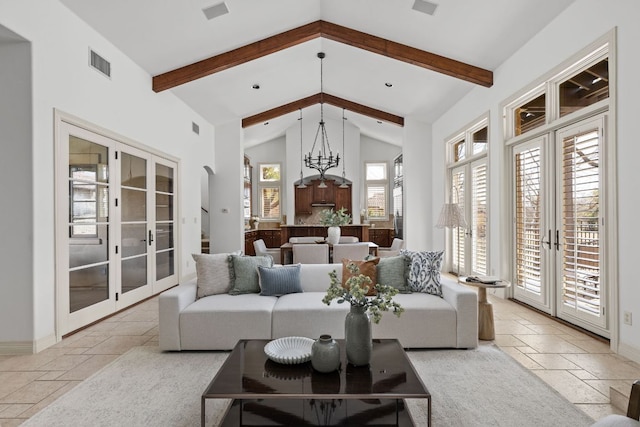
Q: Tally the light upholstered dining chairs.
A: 6